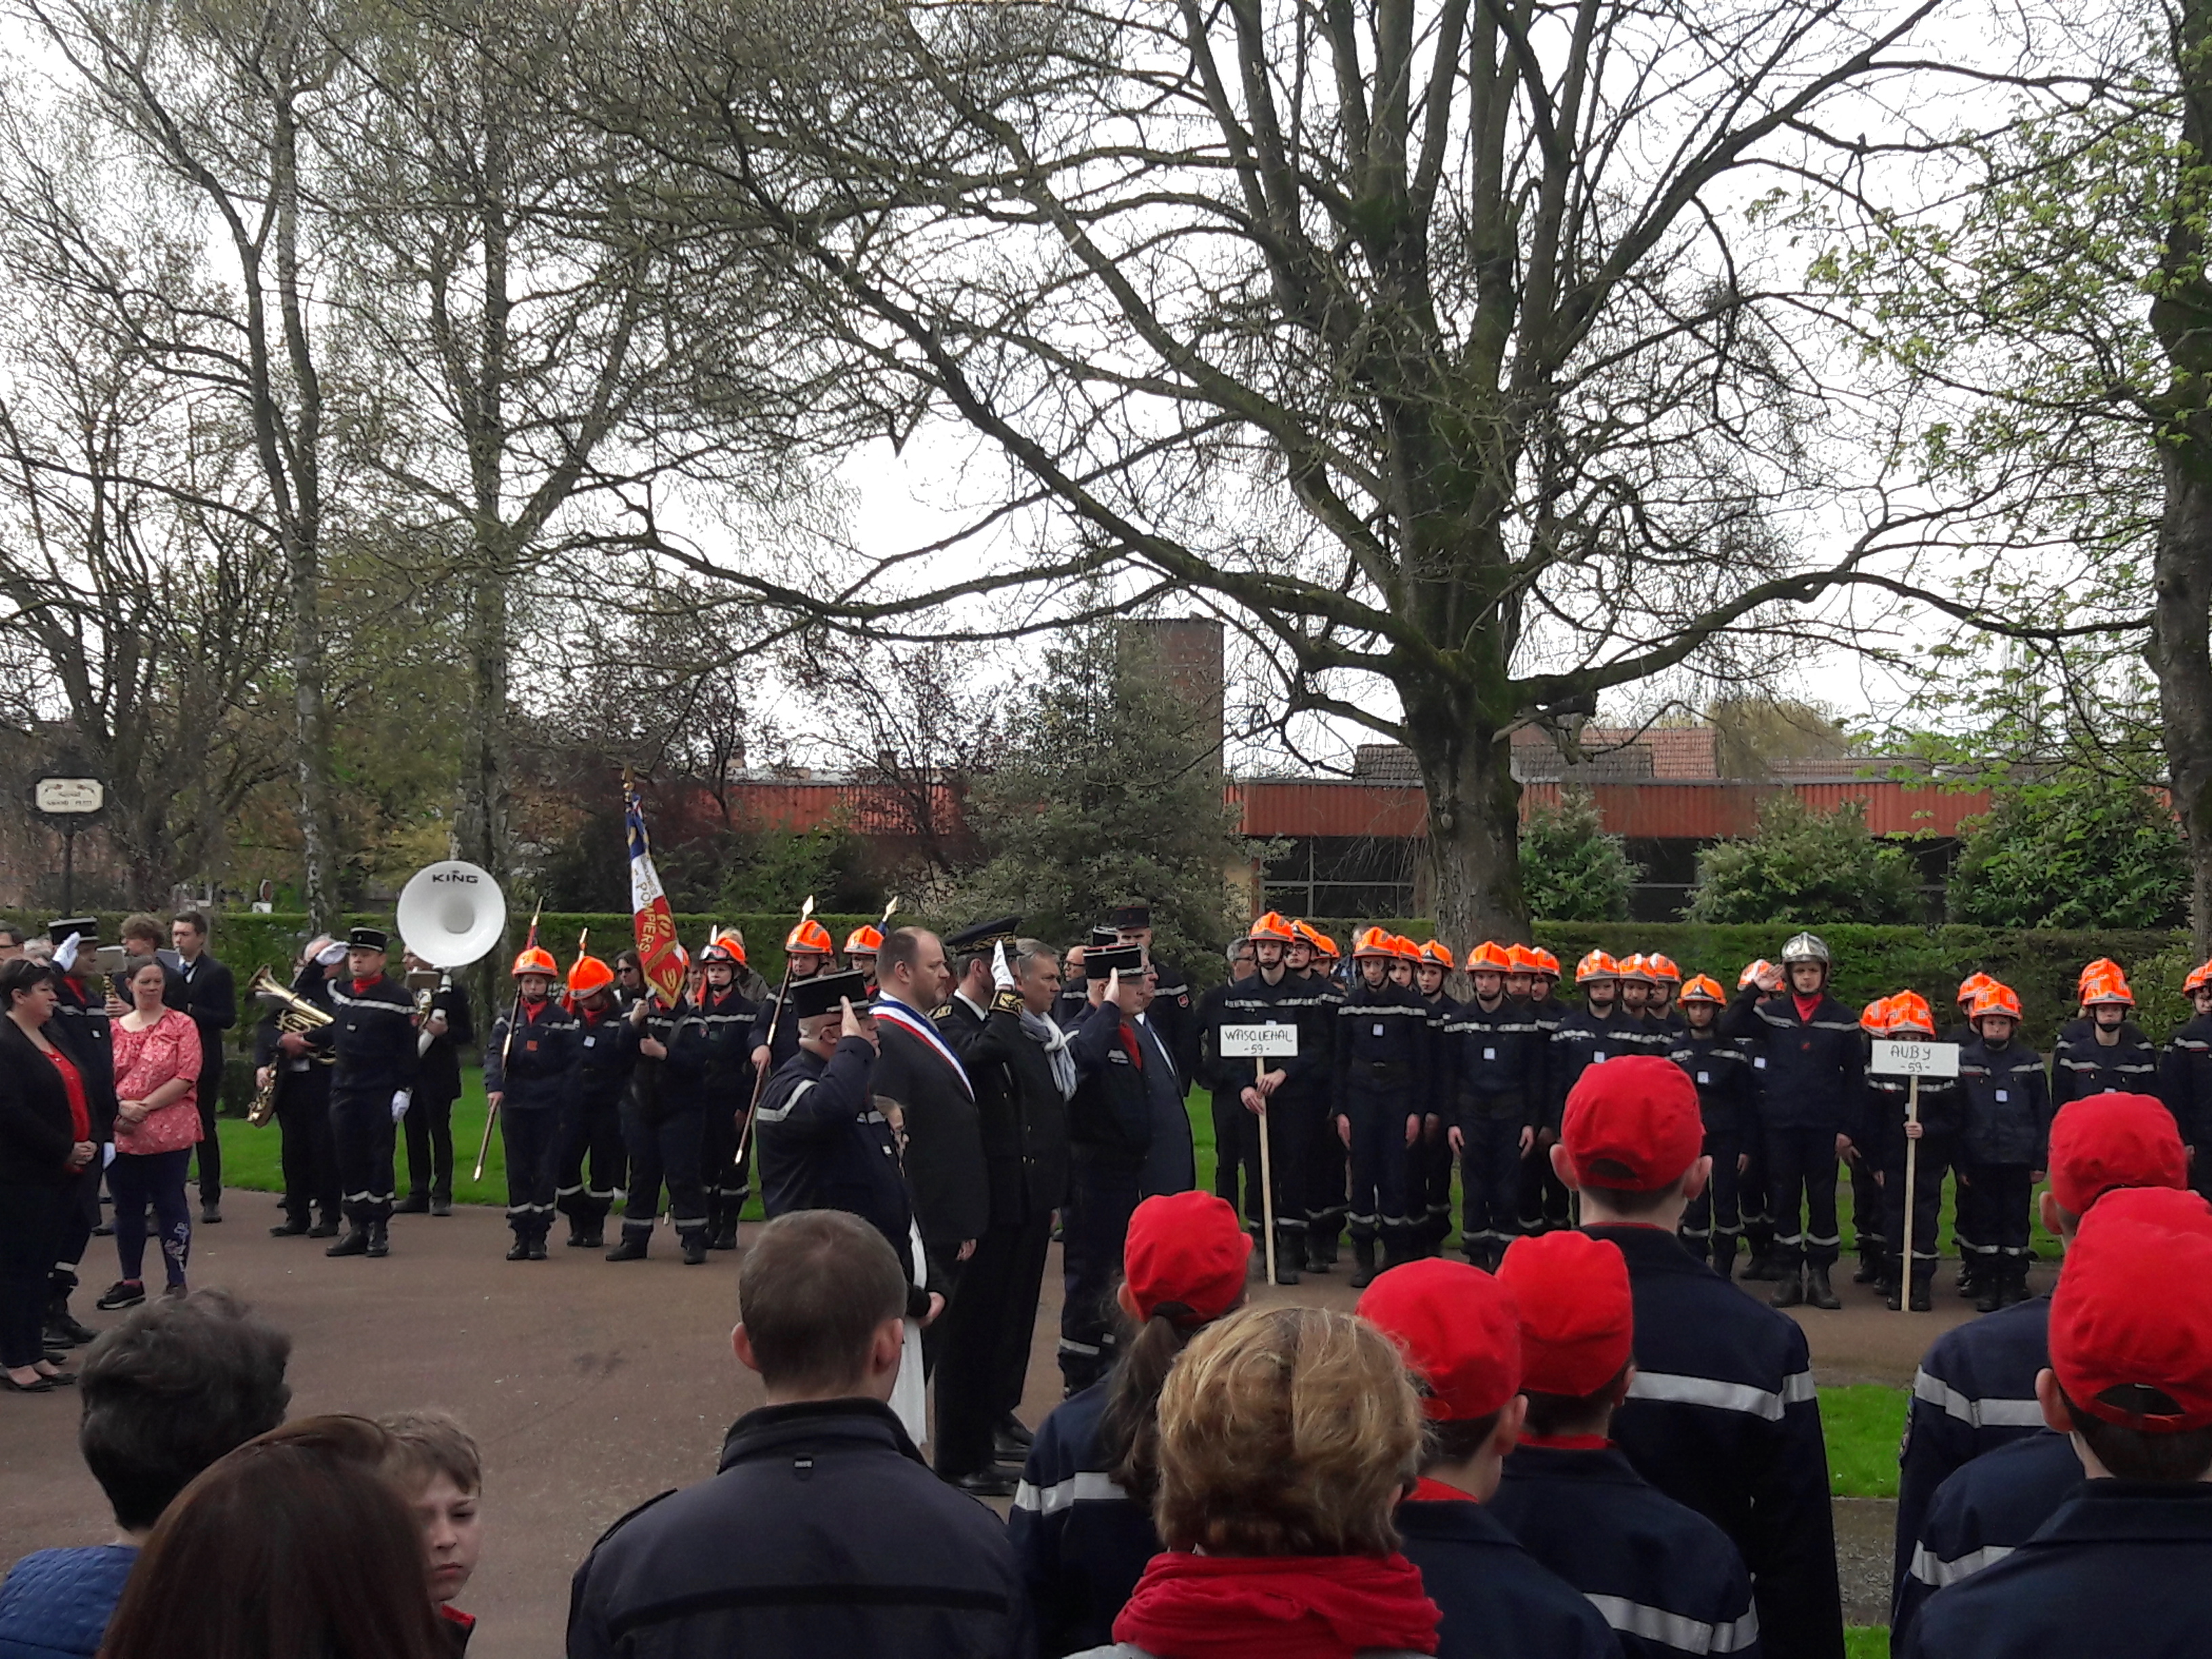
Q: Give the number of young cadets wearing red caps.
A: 6